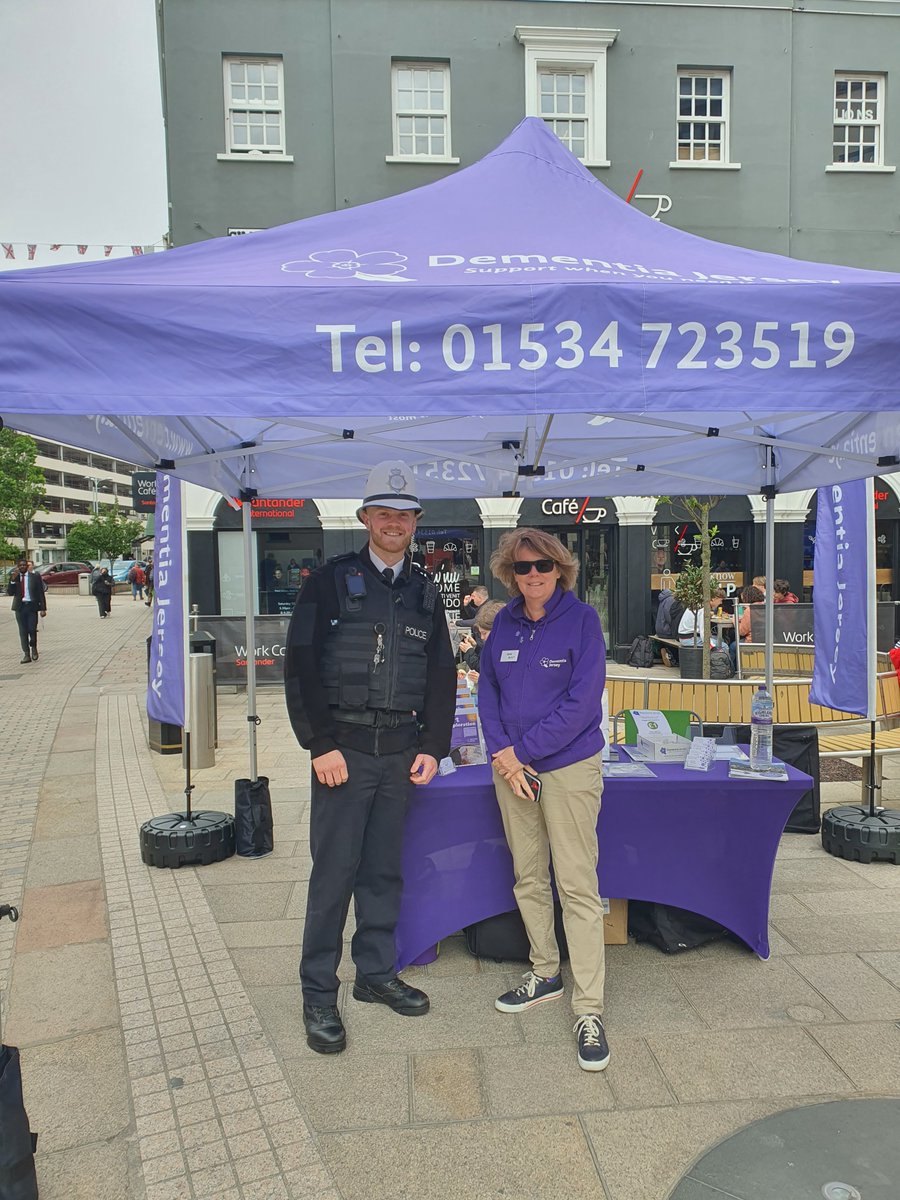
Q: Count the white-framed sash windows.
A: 5